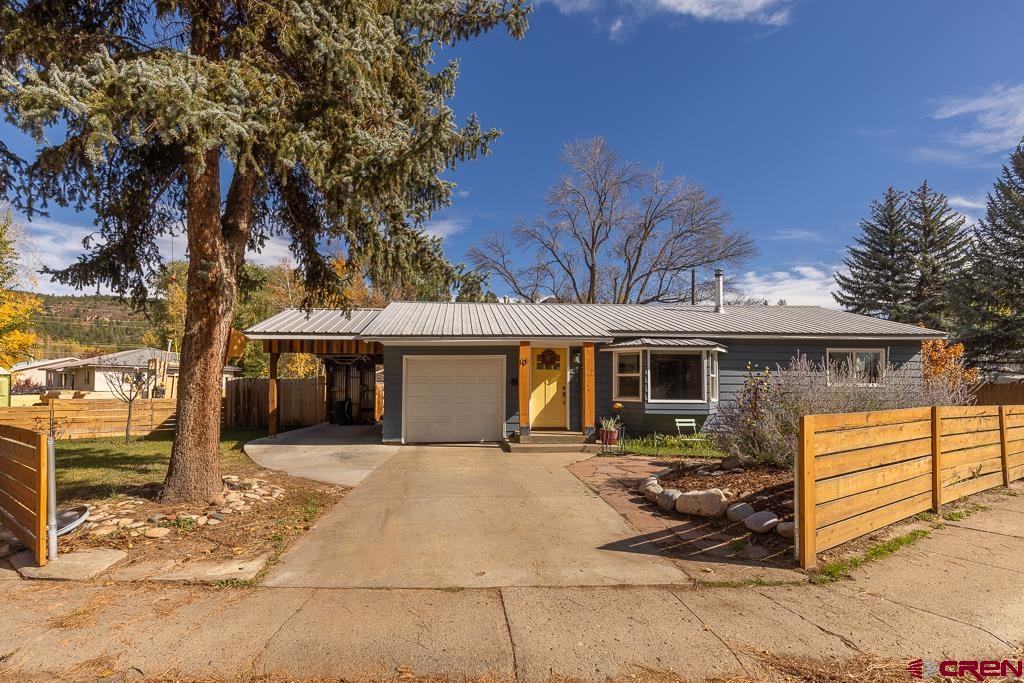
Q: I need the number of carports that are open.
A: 1